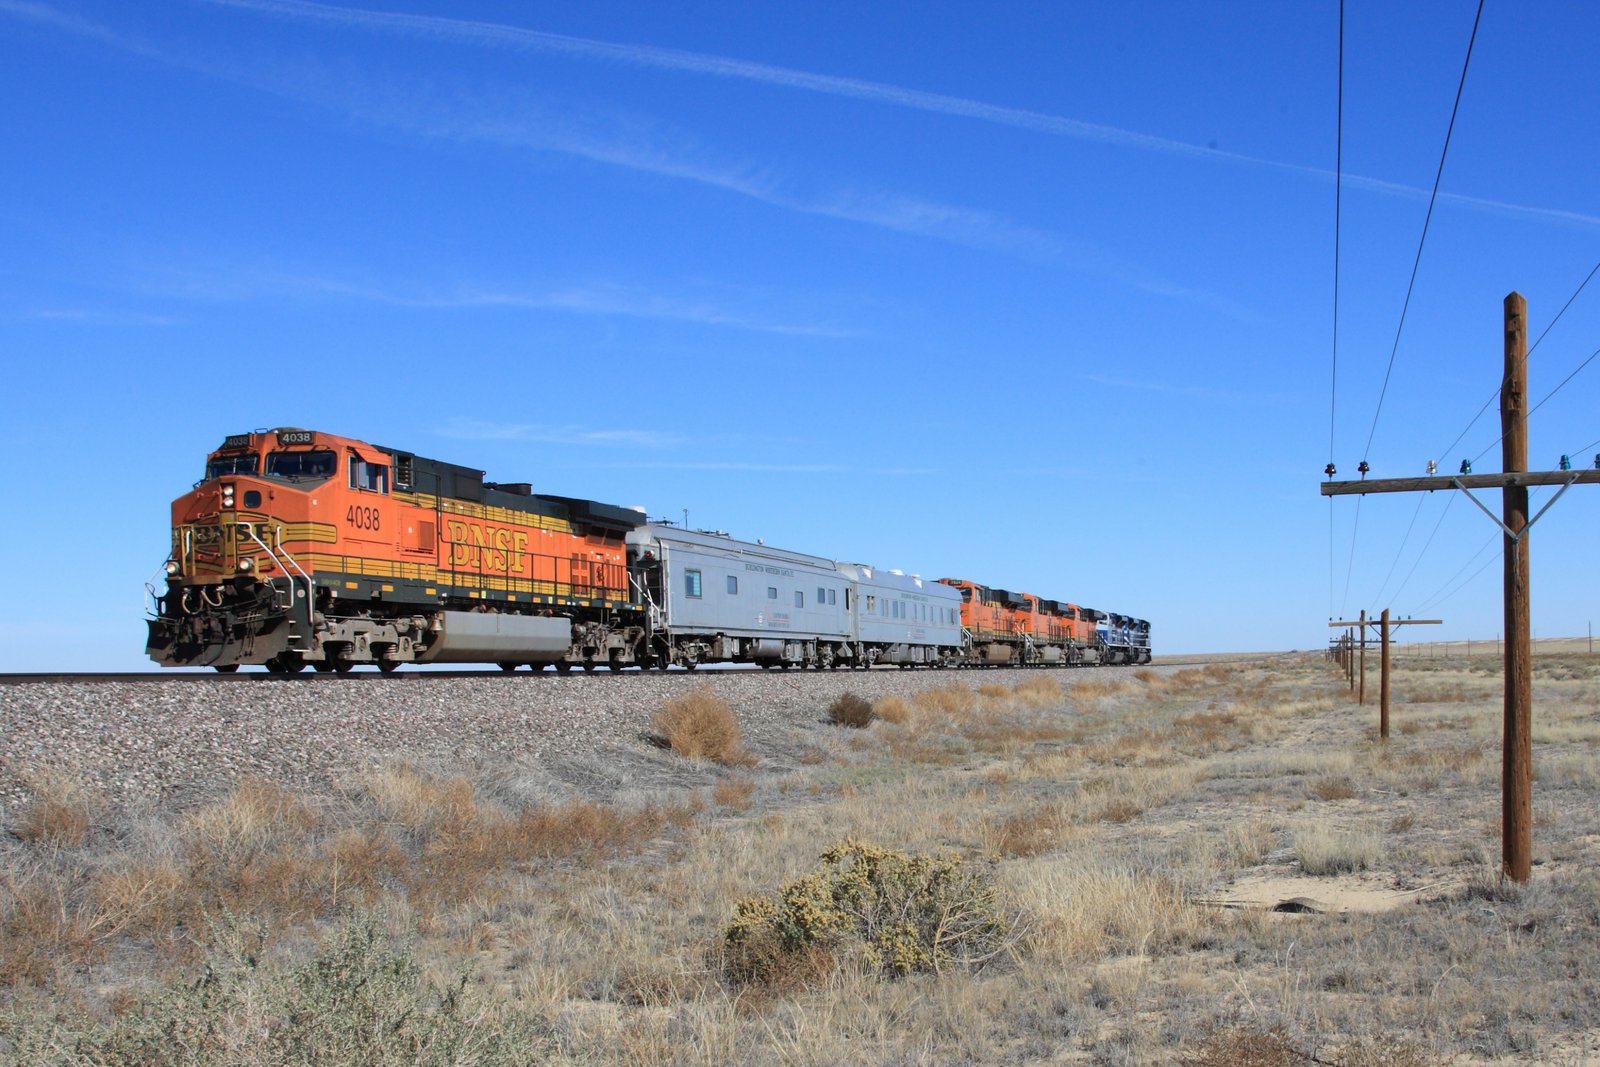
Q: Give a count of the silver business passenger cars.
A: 2